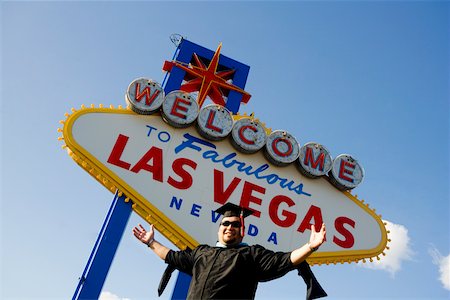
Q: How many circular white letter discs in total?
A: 7